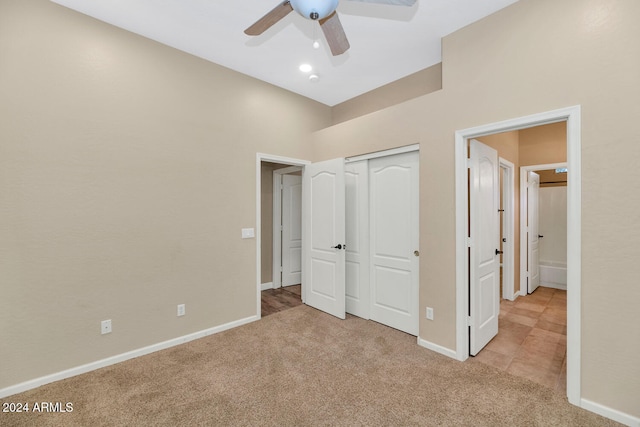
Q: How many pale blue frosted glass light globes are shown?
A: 1